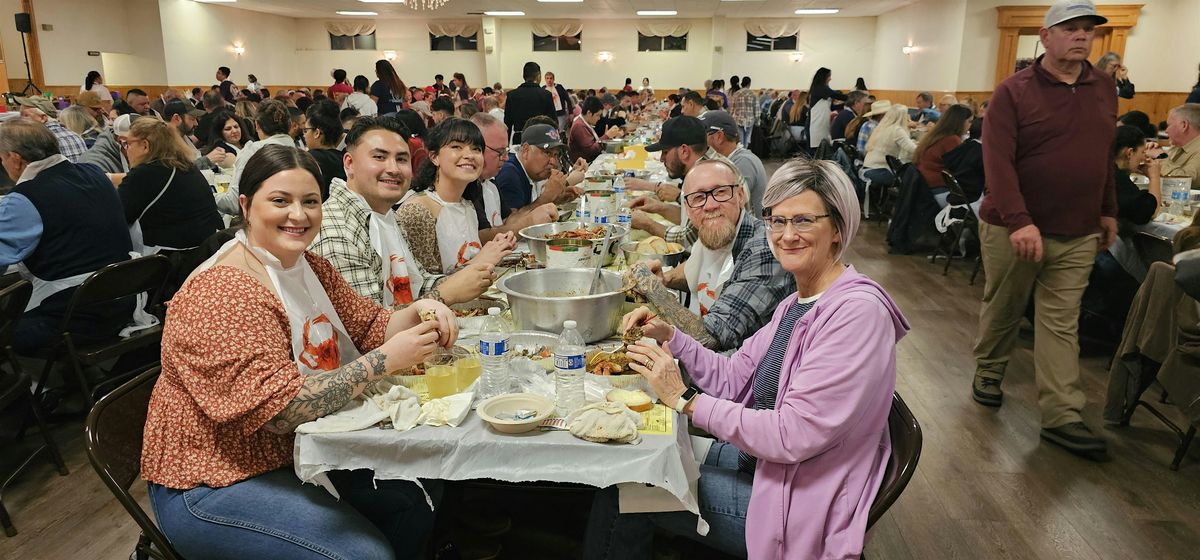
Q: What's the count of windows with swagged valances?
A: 5